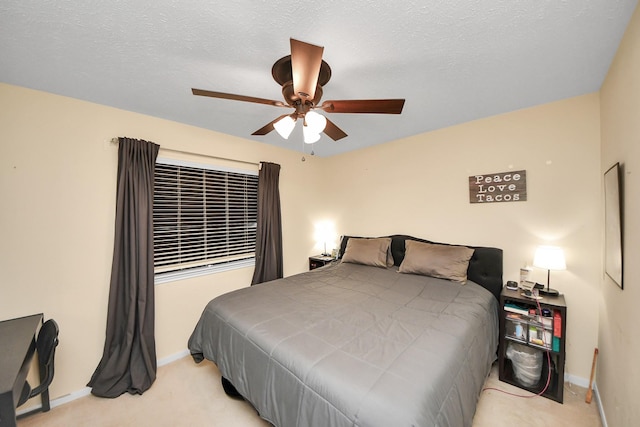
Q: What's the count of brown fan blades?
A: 5